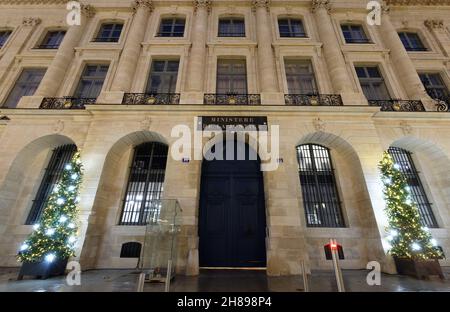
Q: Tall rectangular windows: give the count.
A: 7